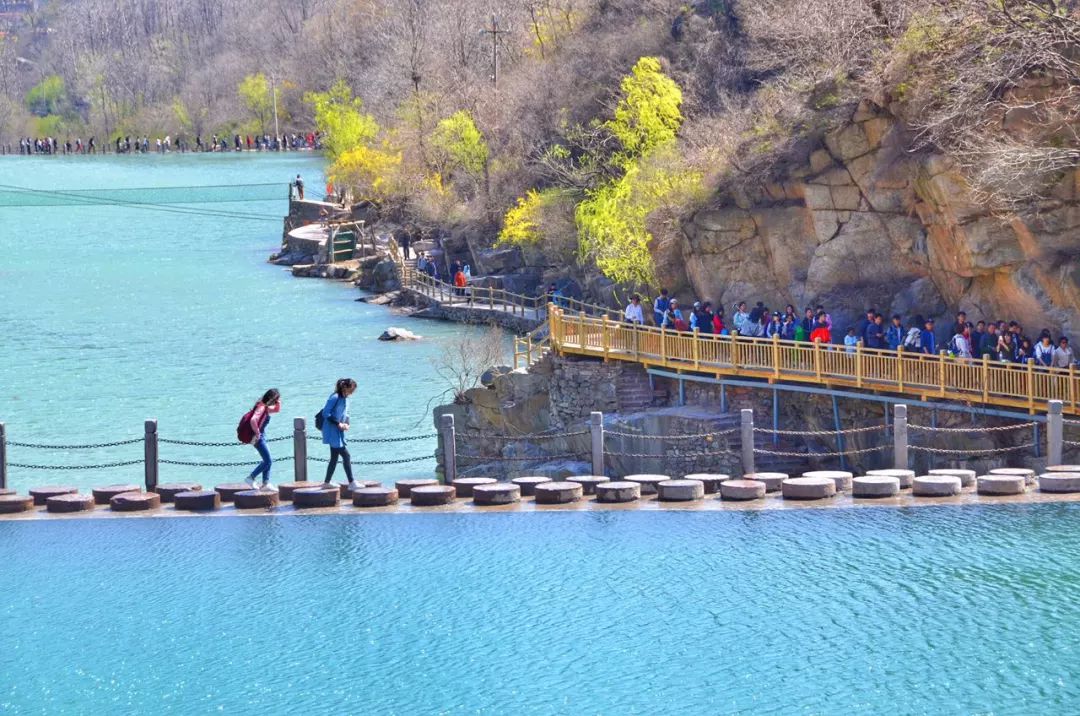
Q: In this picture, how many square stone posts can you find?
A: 8